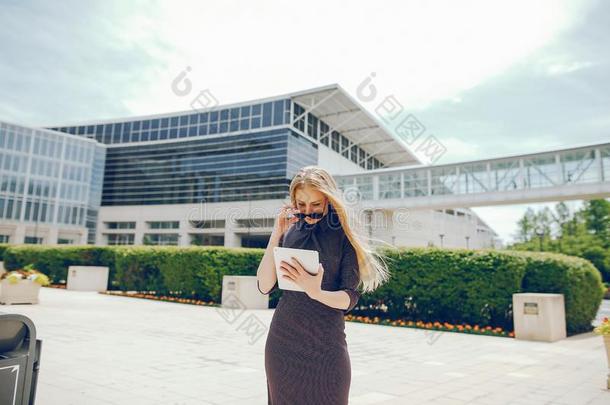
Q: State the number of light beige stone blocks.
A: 3